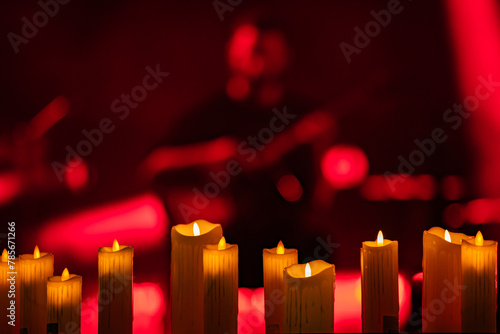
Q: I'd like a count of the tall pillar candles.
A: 11